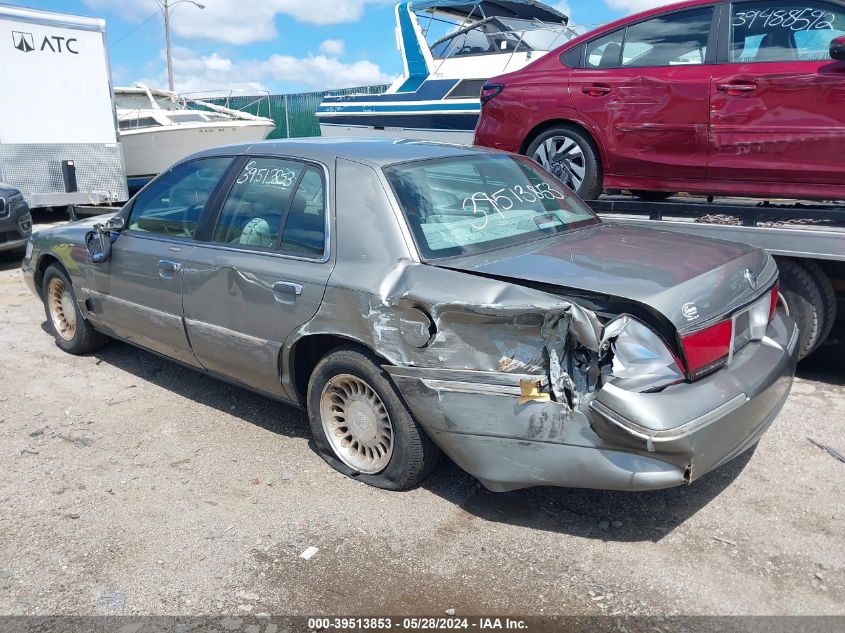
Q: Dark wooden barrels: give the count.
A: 0